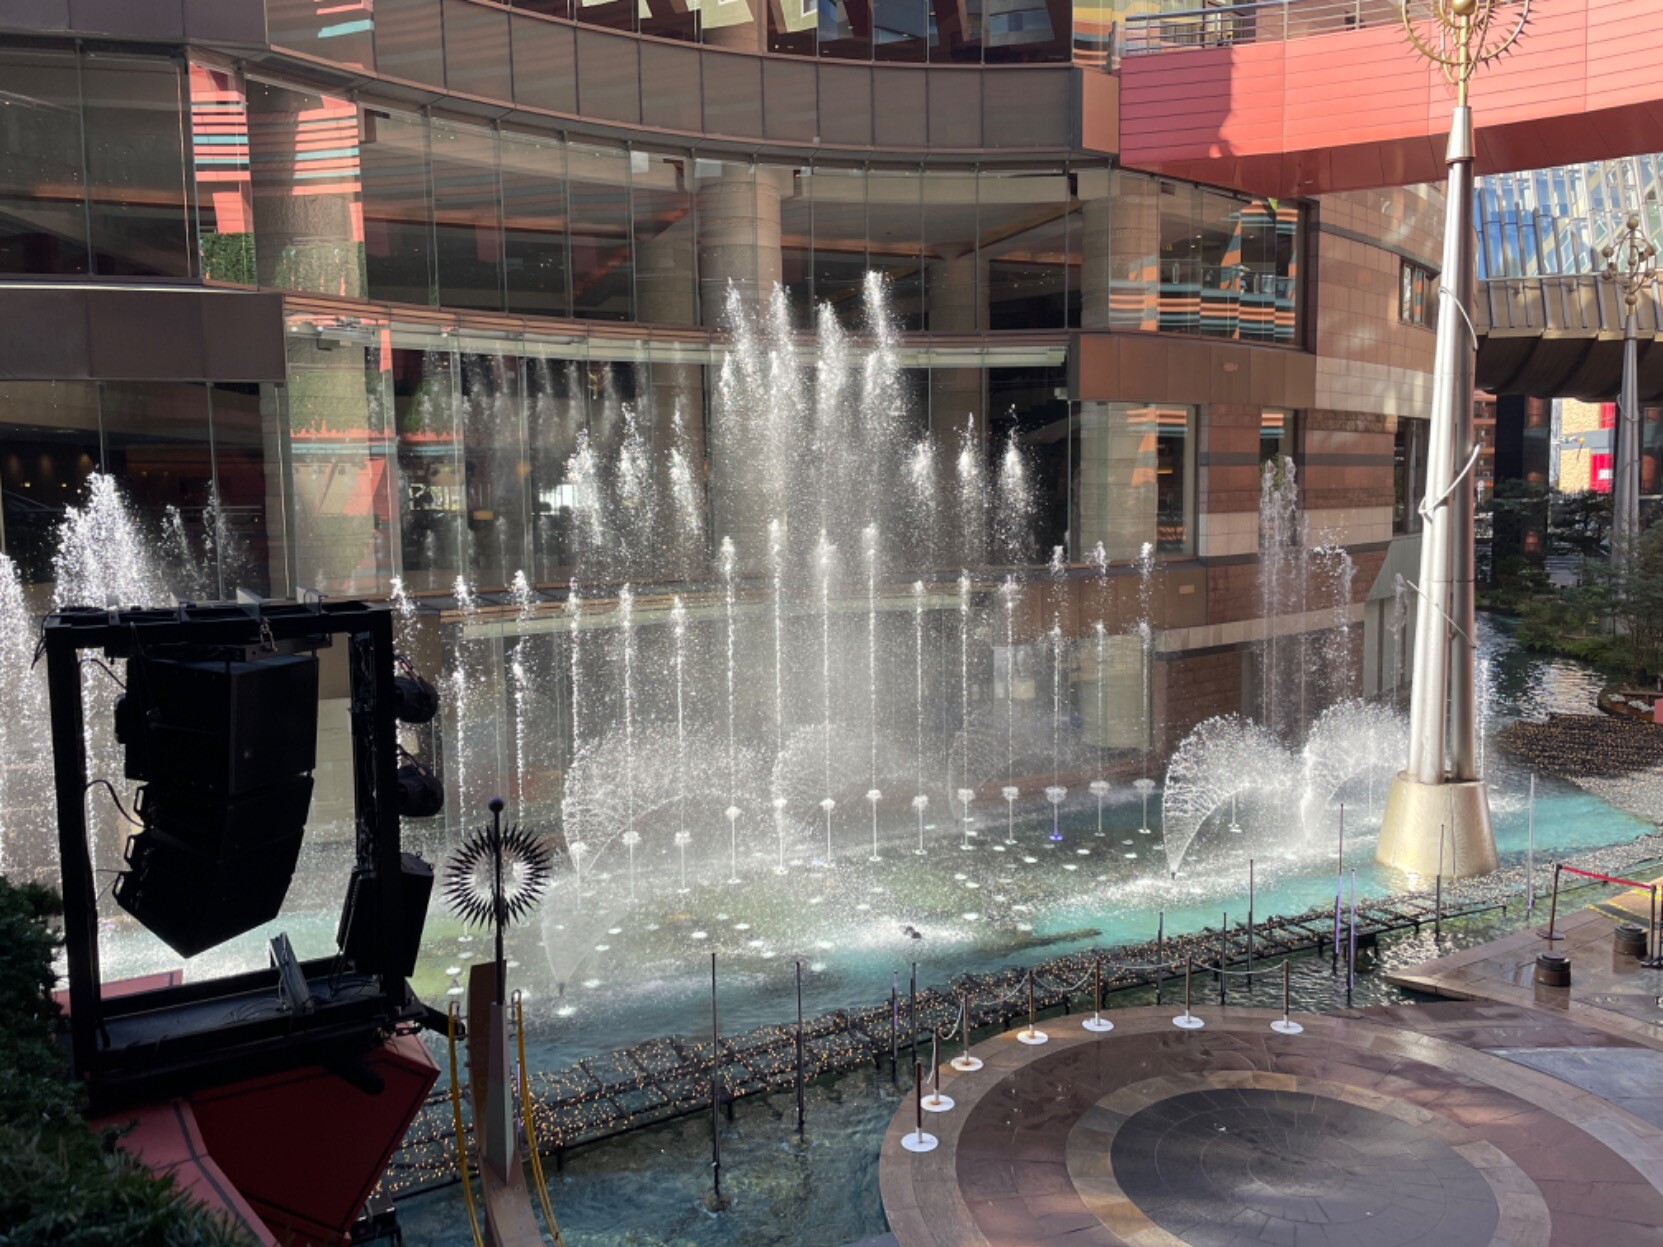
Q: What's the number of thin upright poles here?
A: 11